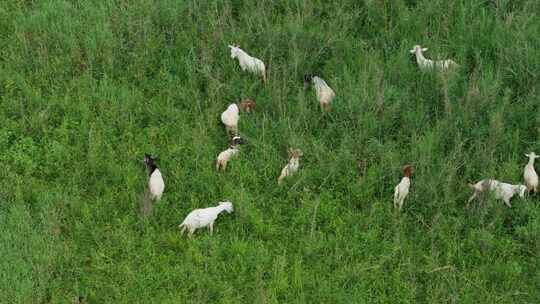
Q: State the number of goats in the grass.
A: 11